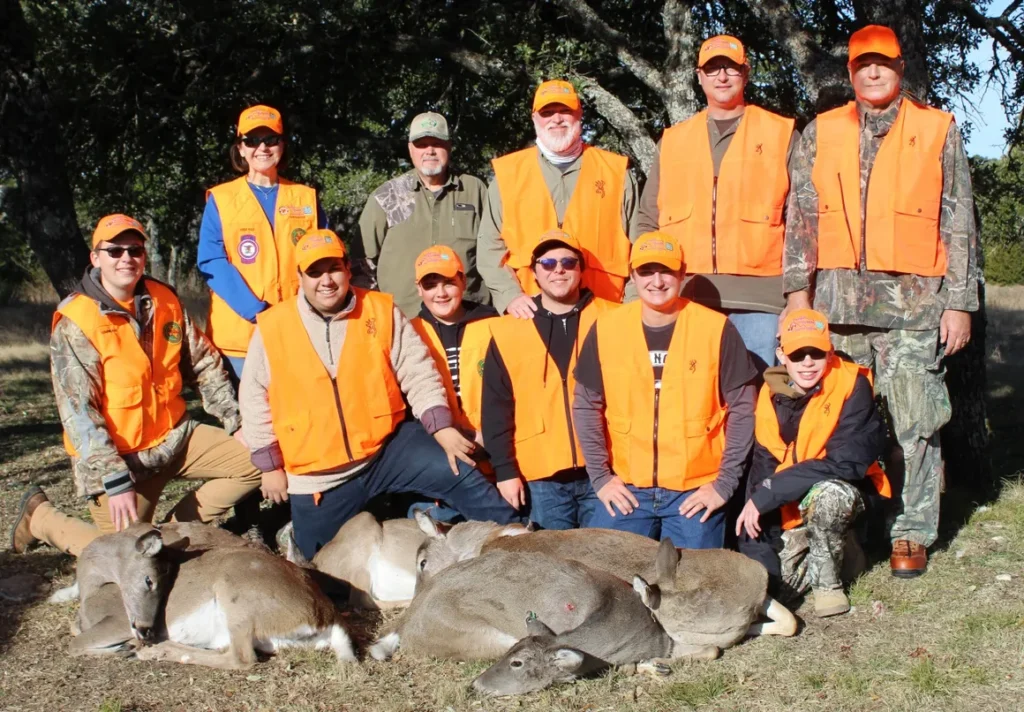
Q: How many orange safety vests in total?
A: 10